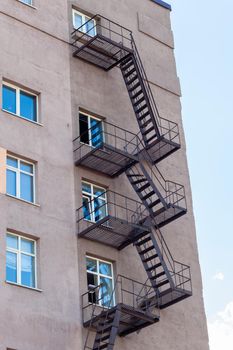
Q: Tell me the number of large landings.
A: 4